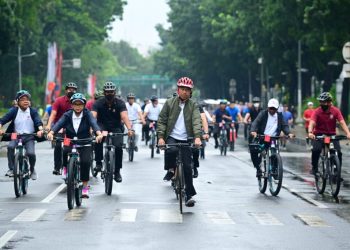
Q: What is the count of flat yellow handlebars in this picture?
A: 0